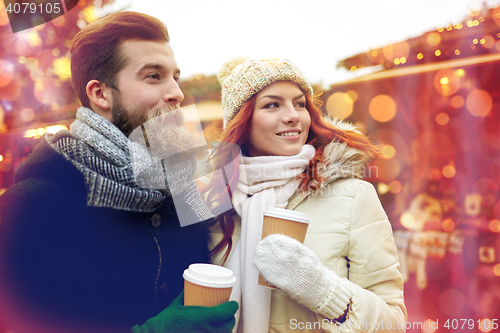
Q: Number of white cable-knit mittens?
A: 1